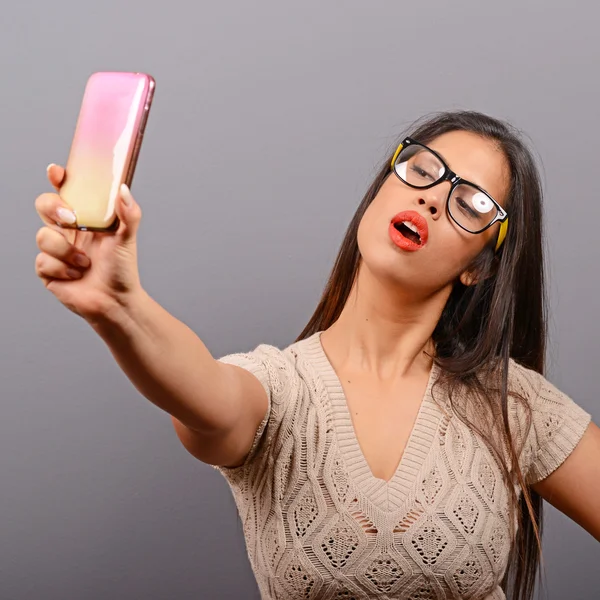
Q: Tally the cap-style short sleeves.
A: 2